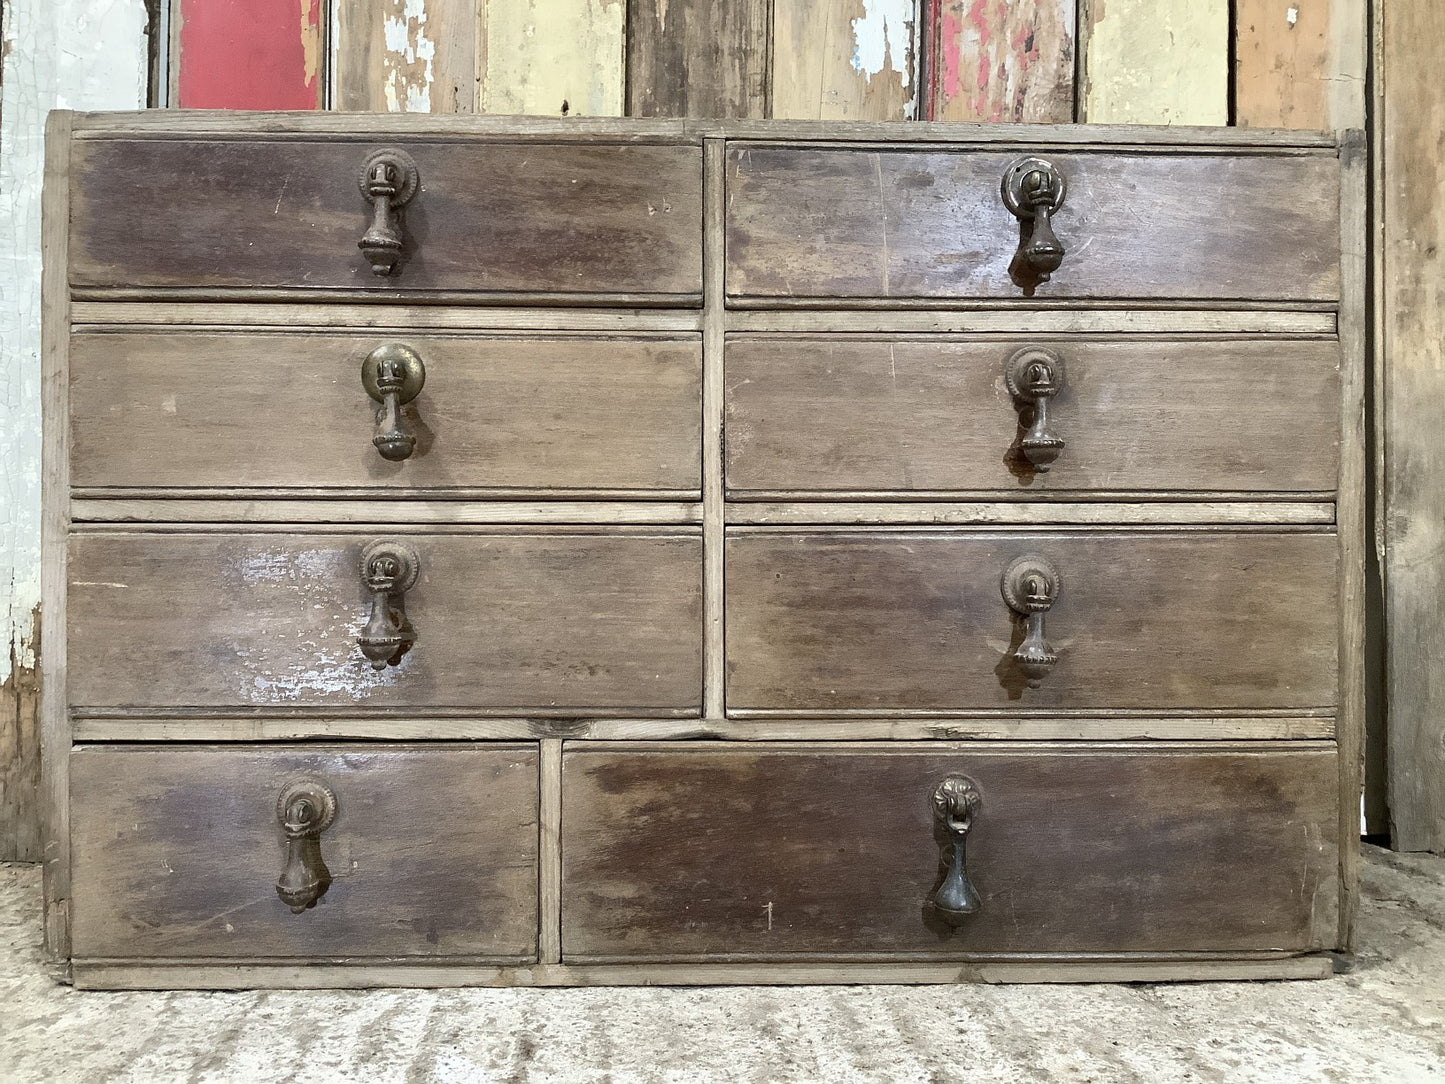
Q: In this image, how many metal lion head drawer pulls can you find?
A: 0